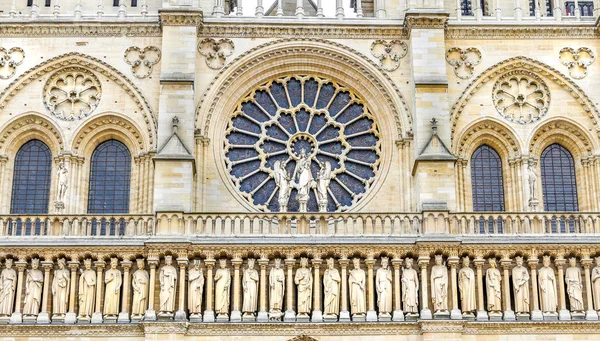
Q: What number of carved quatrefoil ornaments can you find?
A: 6